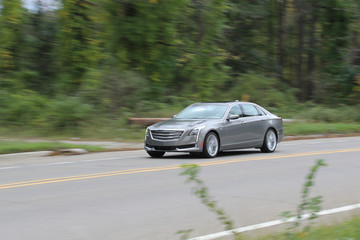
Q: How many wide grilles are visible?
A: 1